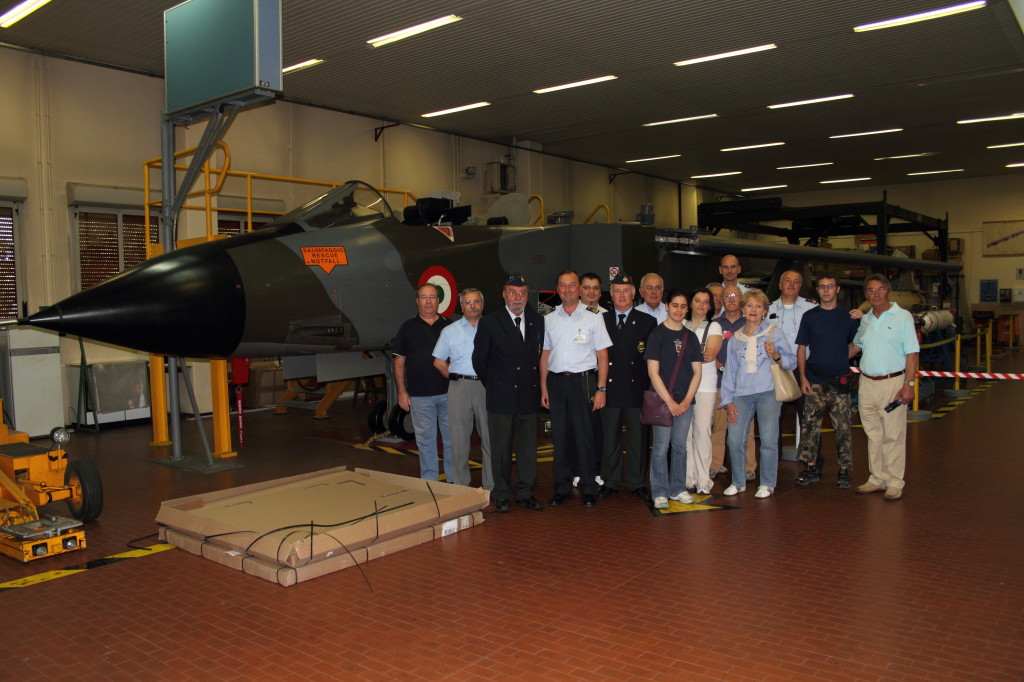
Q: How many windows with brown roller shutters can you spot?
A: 3